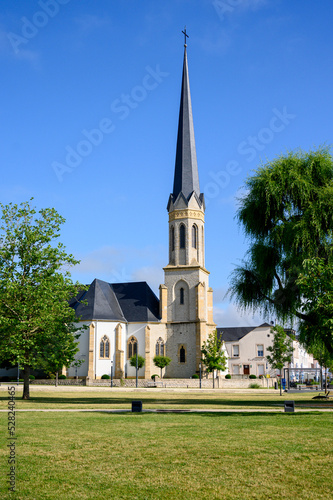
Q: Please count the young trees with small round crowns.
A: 2